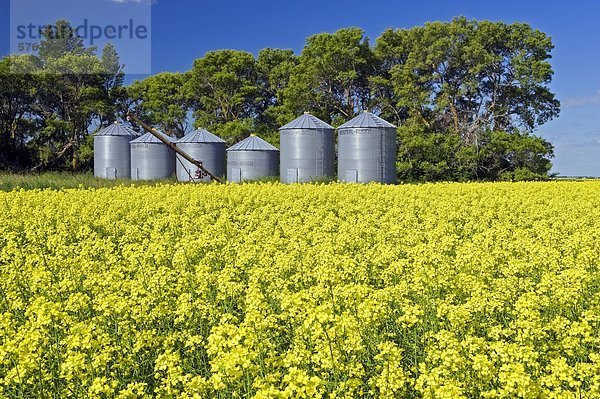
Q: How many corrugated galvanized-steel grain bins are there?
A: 6